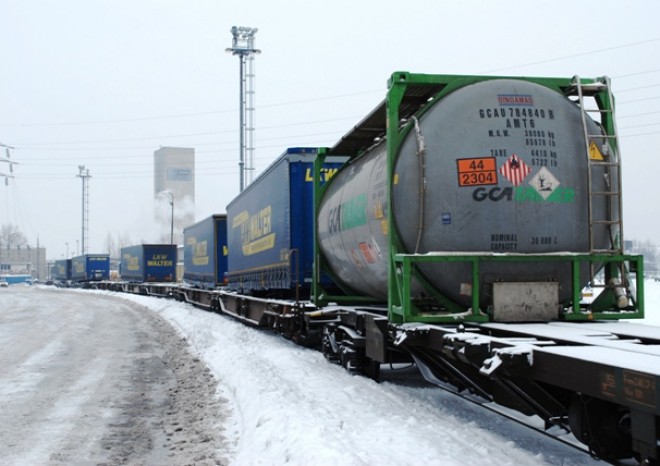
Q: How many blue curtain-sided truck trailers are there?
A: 5